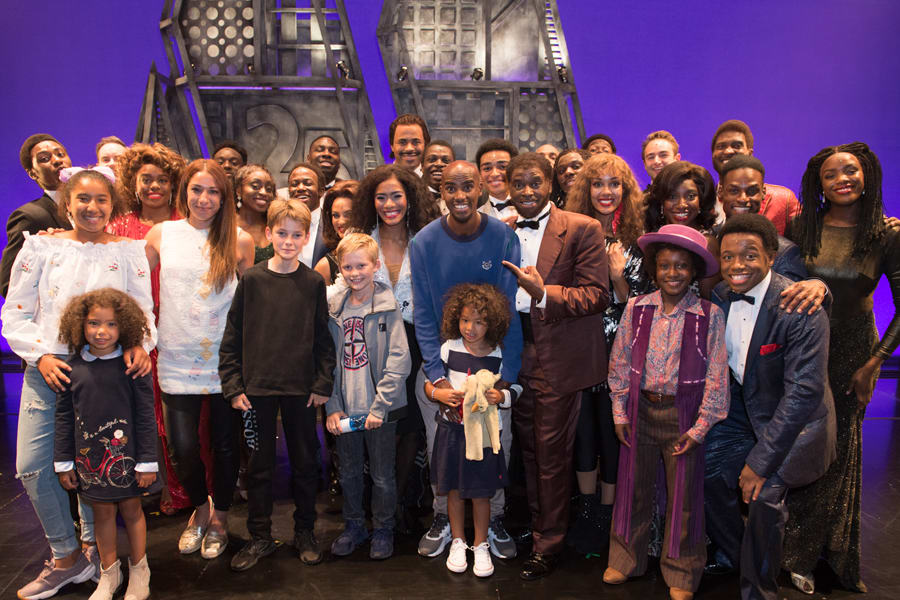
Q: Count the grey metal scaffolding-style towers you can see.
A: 2